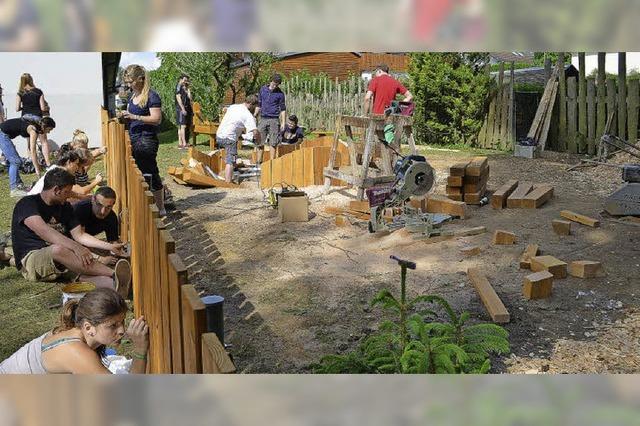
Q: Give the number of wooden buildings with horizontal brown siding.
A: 1